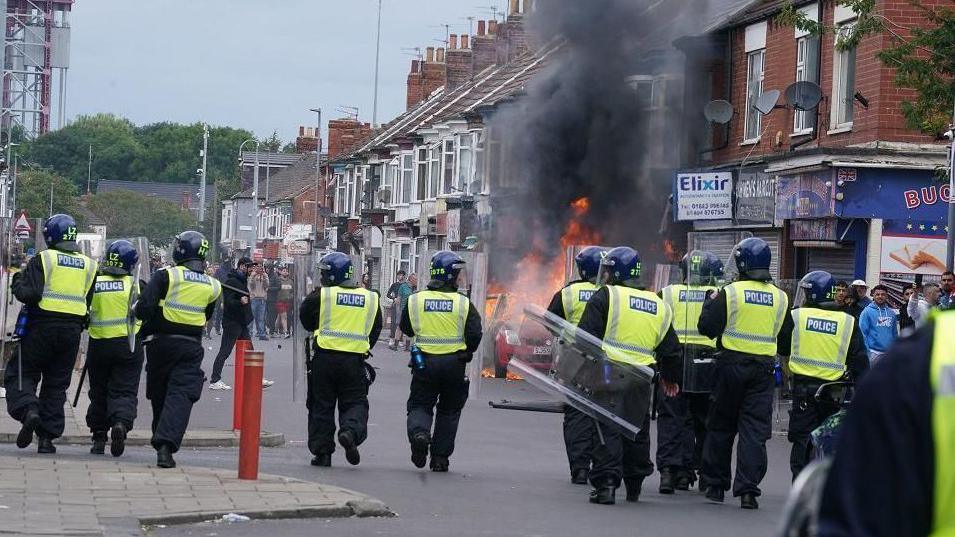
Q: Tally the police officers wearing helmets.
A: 10